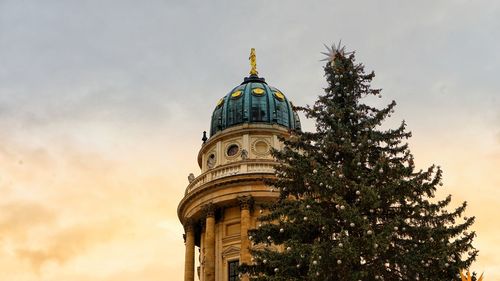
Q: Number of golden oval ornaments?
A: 4